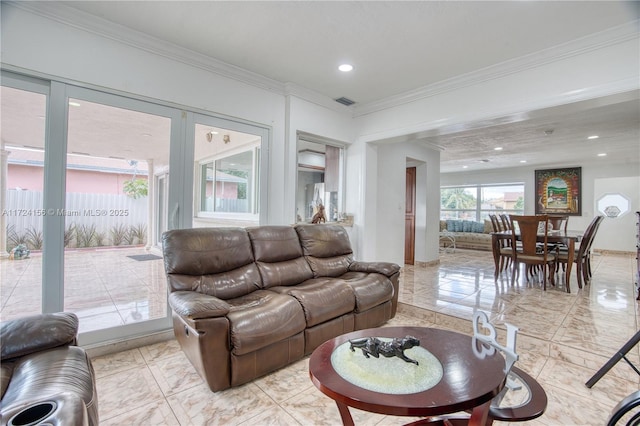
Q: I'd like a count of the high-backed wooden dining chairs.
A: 6